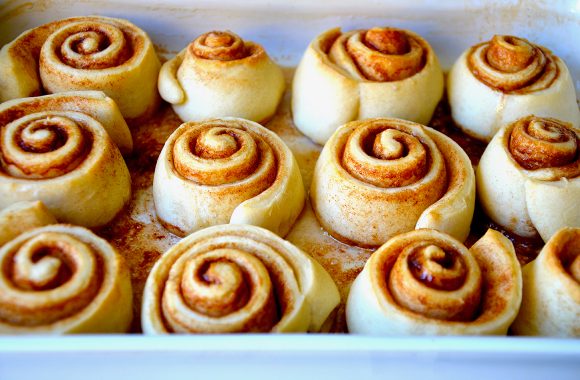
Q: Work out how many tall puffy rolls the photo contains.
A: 12